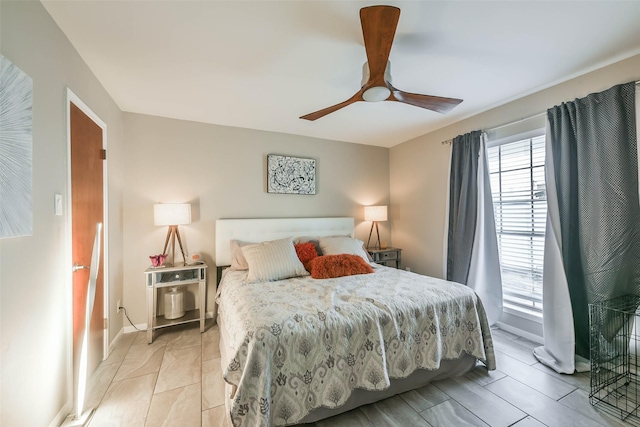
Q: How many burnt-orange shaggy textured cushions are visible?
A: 2